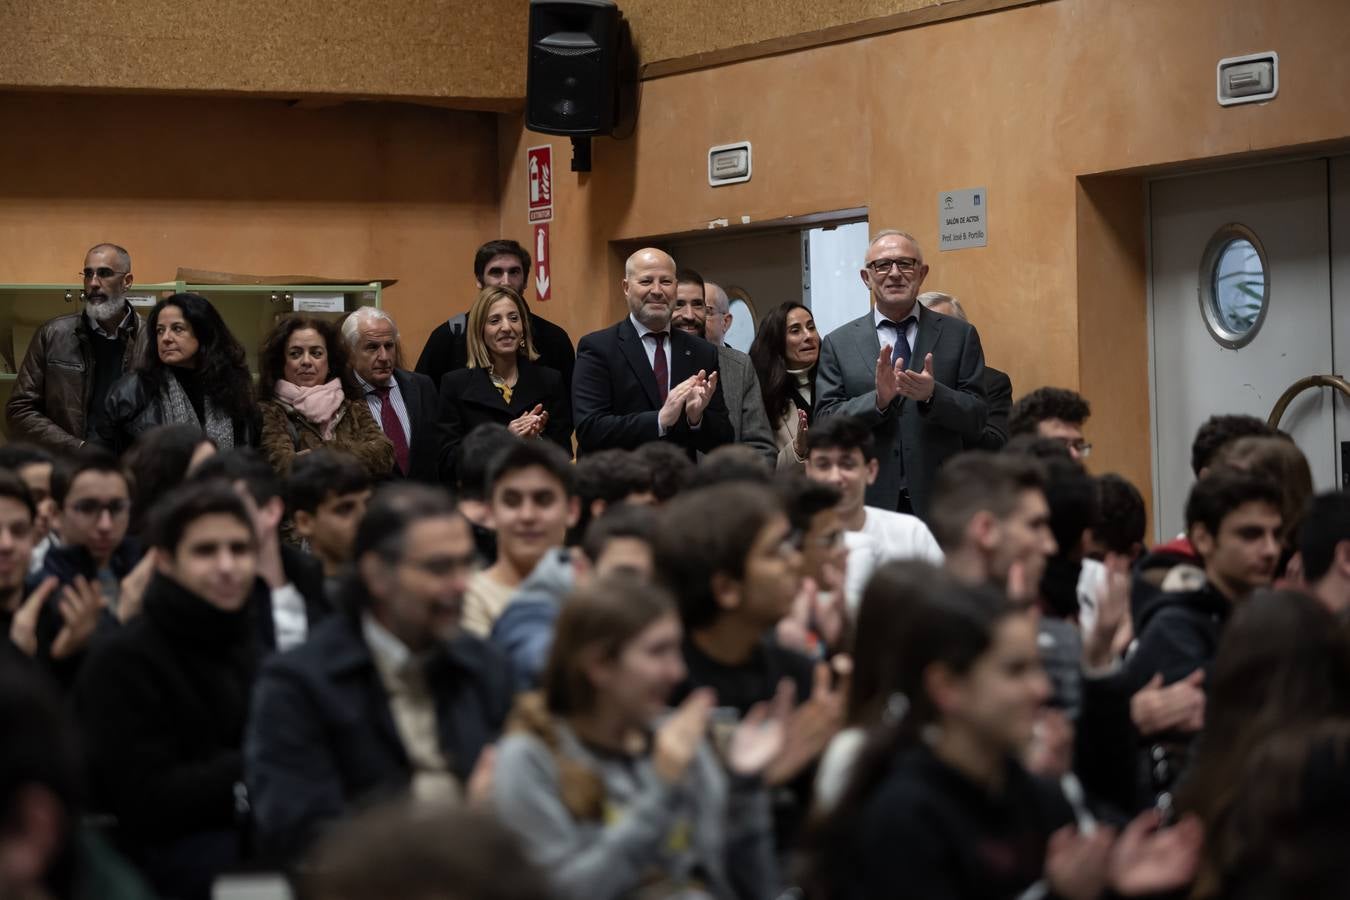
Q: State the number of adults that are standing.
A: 12